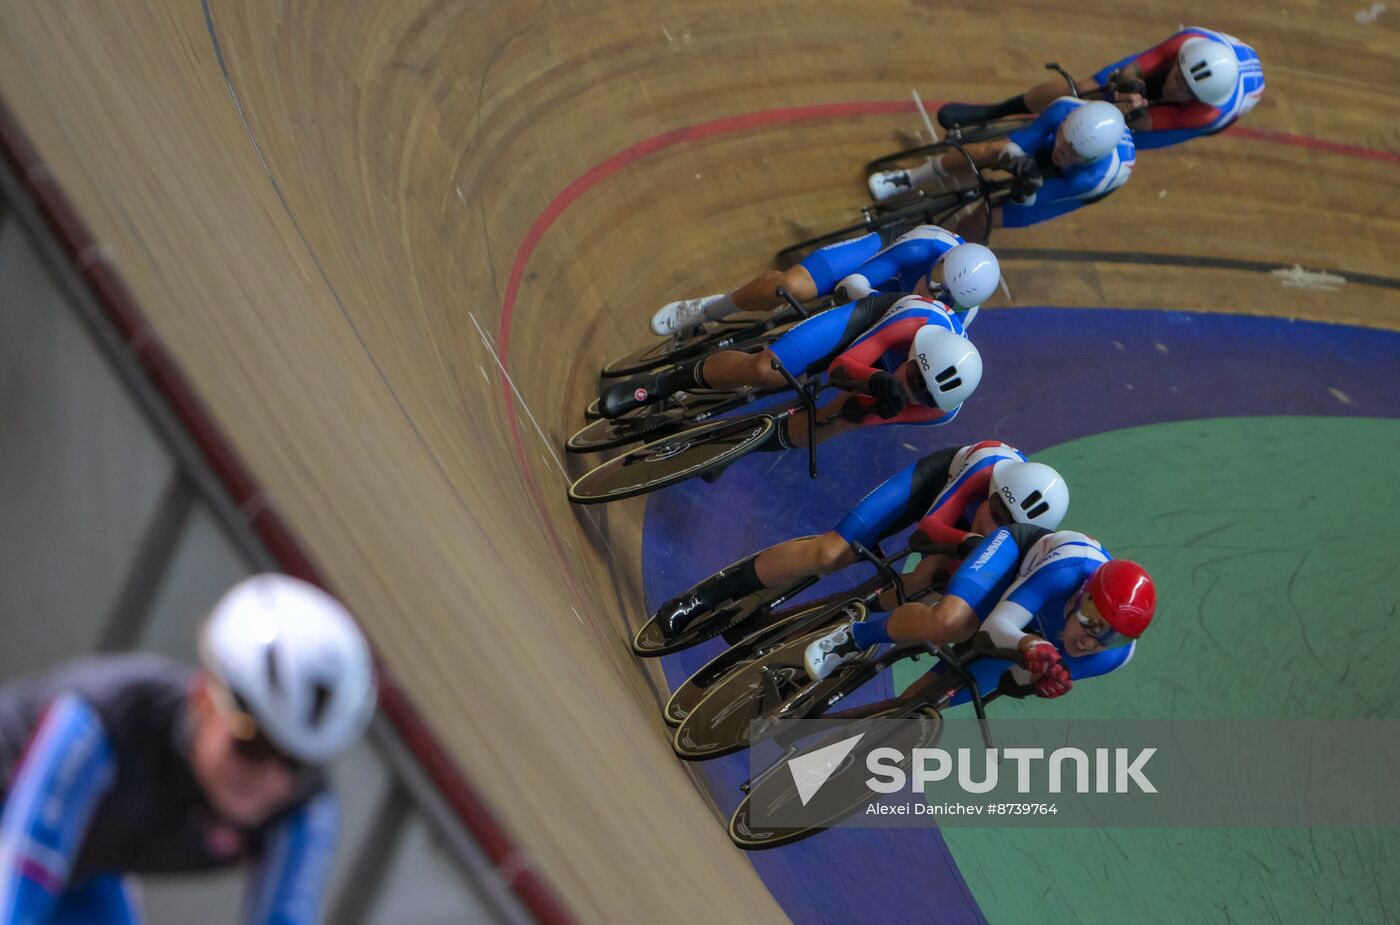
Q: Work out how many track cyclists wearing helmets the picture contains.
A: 7